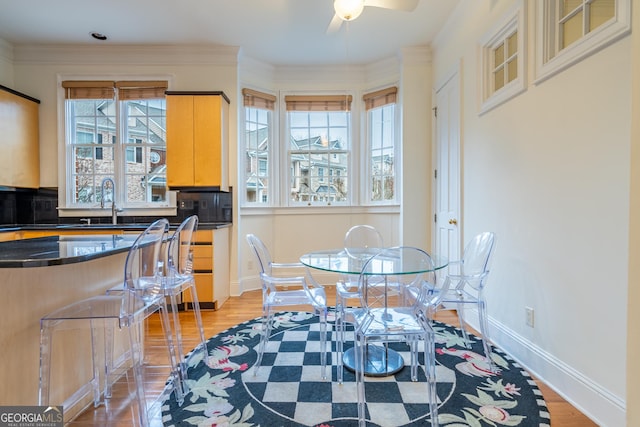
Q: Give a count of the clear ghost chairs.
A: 6